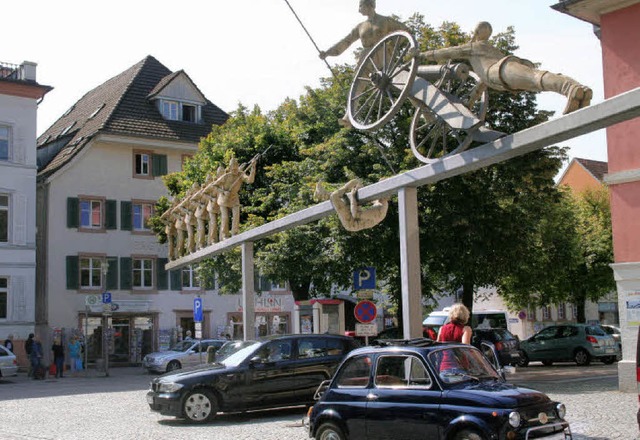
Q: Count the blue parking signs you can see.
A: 3